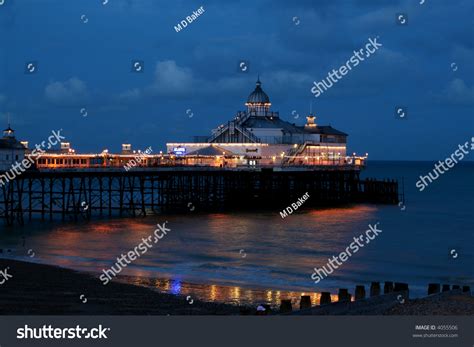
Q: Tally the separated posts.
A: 12